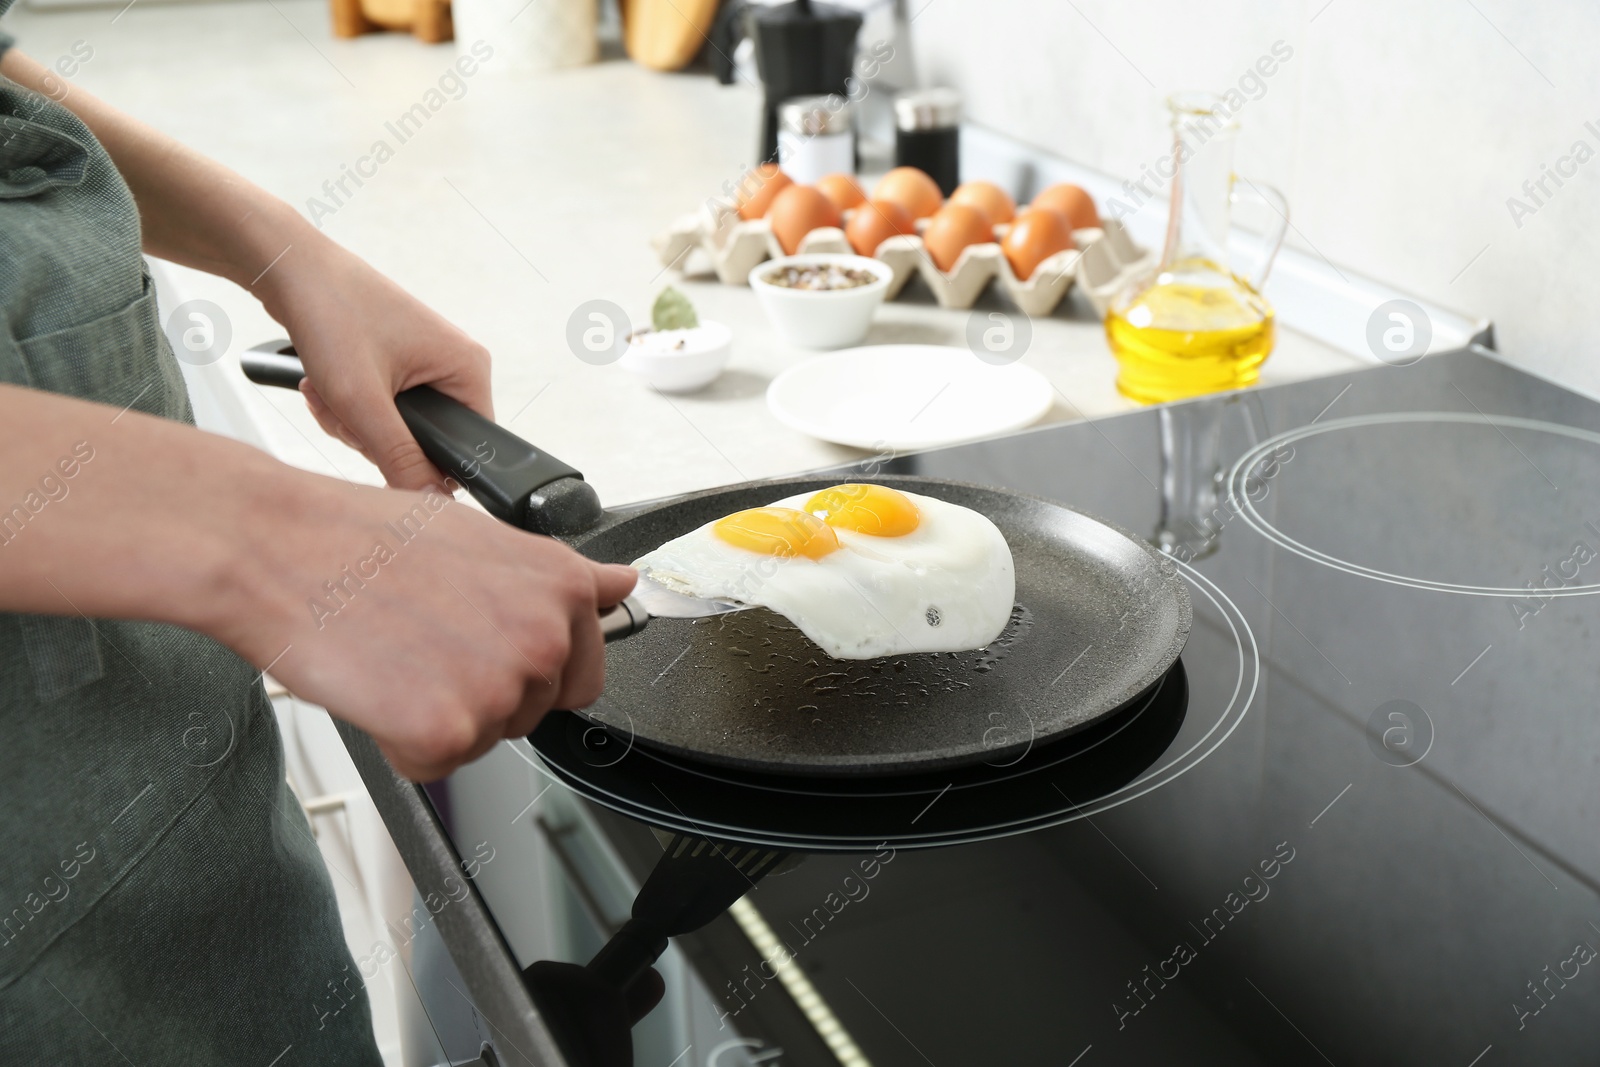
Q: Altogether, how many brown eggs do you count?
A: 9